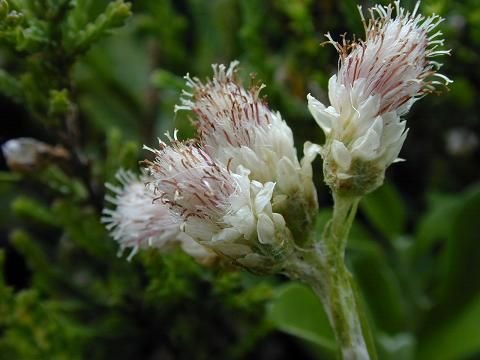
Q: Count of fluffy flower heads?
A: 4